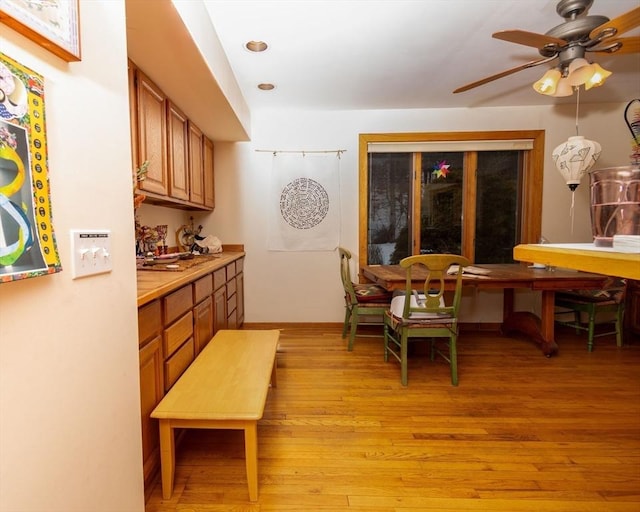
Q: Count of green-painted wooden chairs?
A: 3